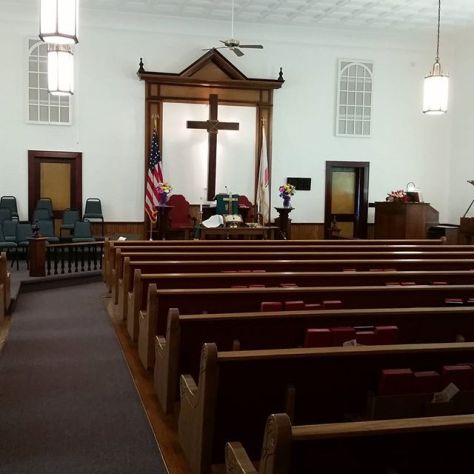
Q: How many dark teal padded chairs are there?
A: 11